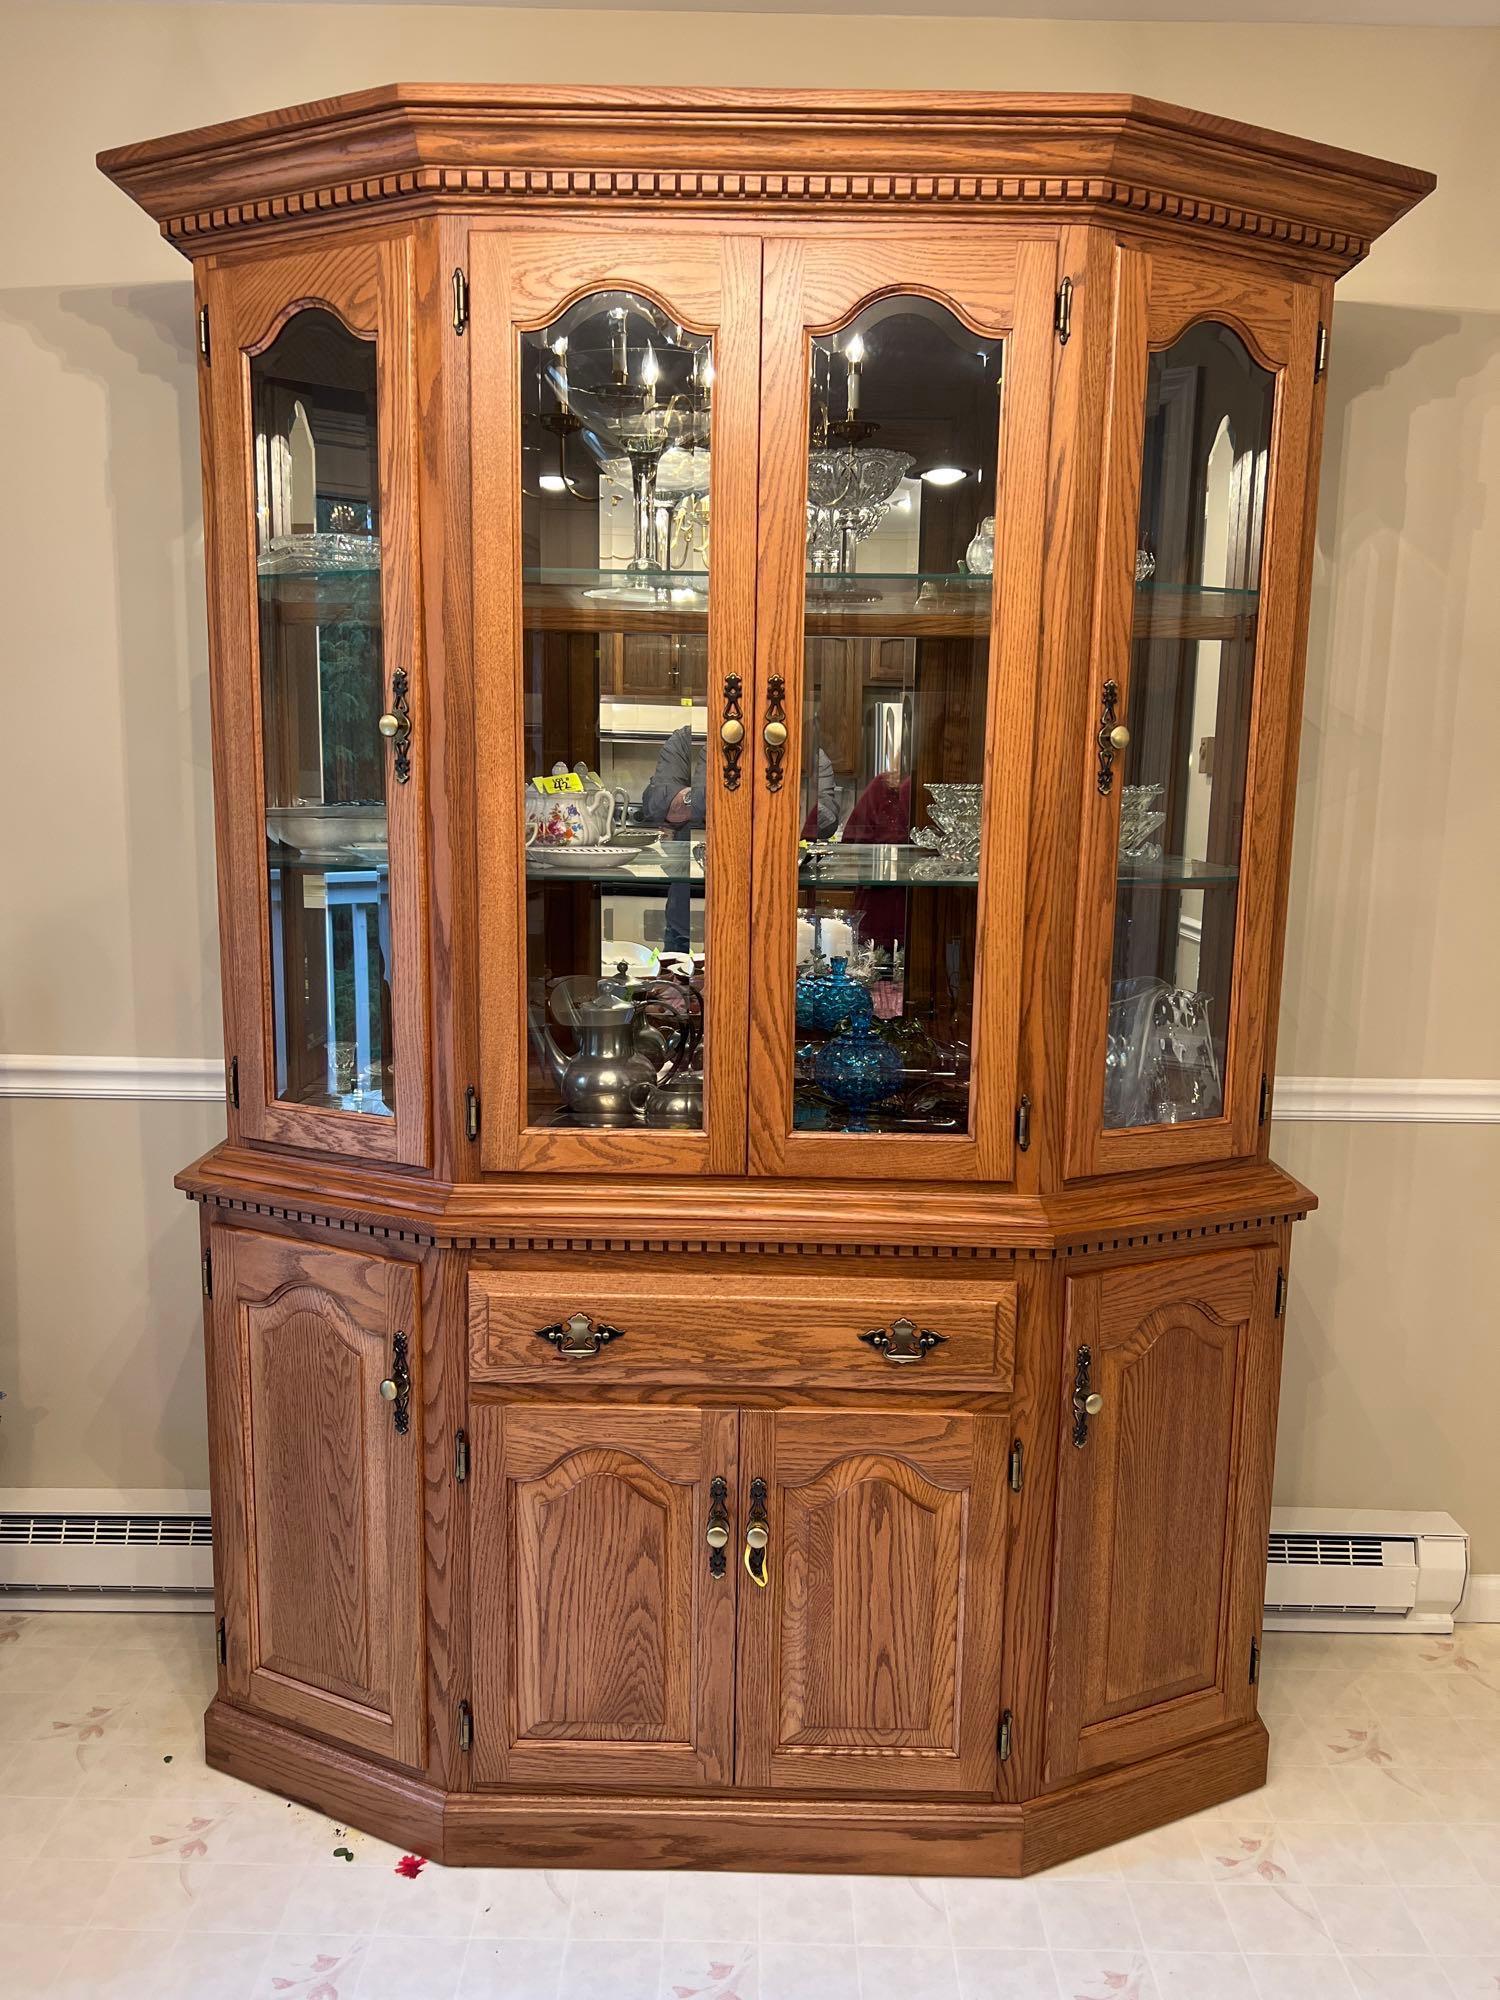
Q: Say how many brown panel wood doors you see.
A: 4